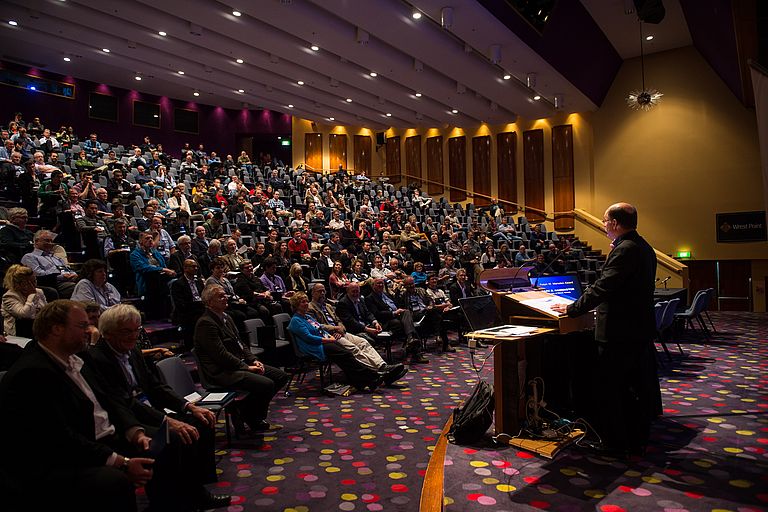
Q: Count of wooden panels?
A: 11